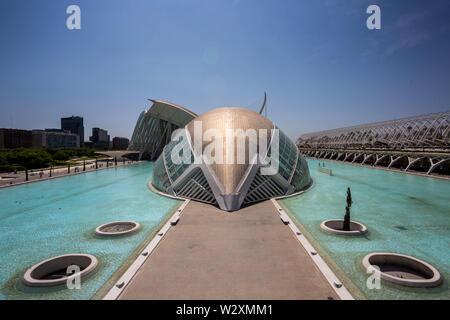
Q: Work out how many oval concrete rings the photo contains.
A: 4